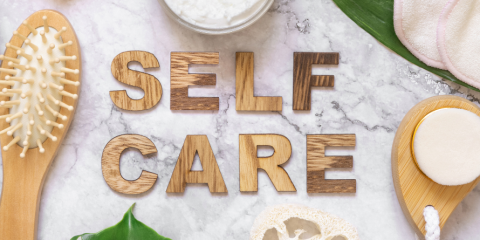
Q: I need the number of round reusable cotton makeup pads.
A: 2